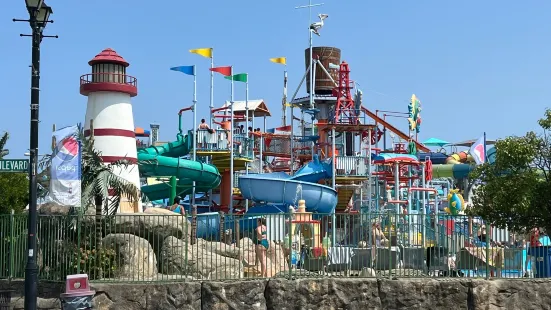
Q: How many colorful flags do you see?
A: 5